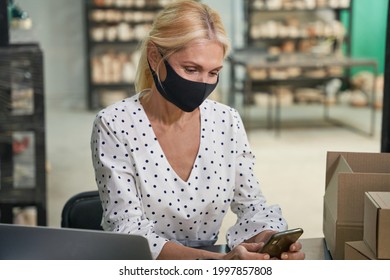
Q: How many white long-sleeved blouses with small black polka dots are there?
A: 1